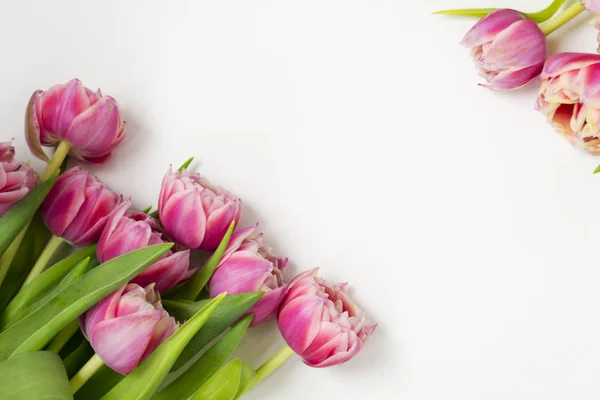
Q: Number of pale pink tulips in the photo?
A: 11